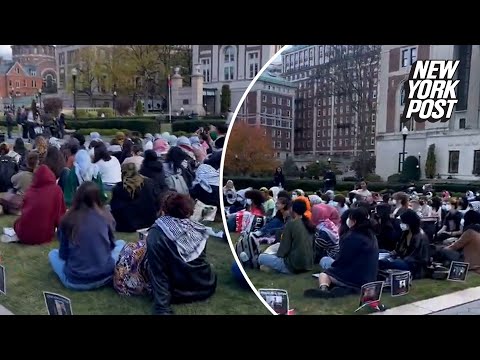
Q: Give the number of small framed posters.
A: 6